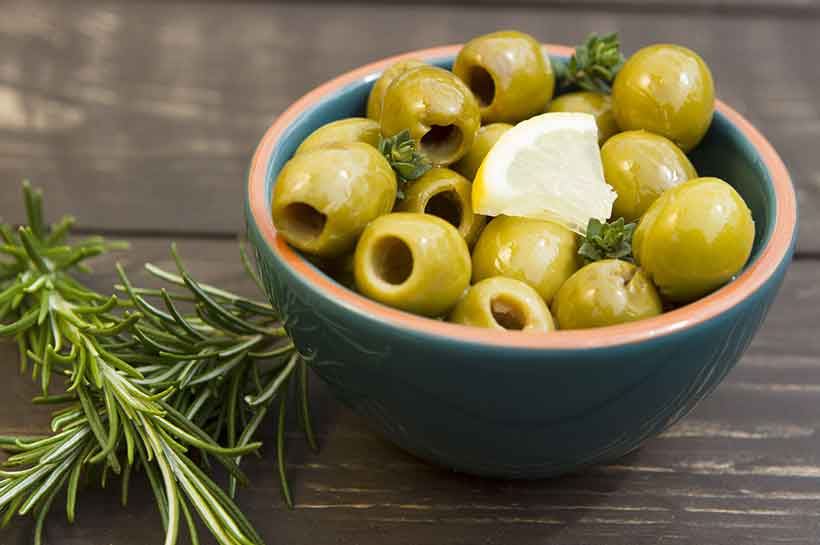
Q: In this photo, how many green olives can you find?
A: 15